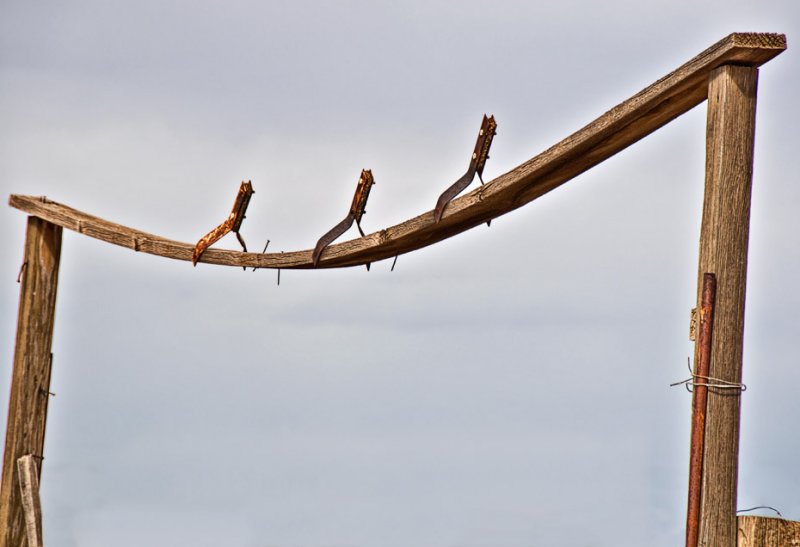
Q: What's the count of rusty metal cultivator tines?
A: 3